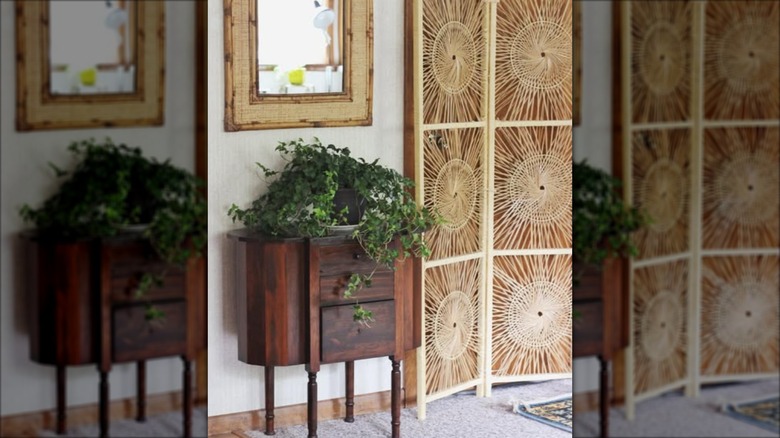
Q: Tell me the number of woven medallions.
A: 6